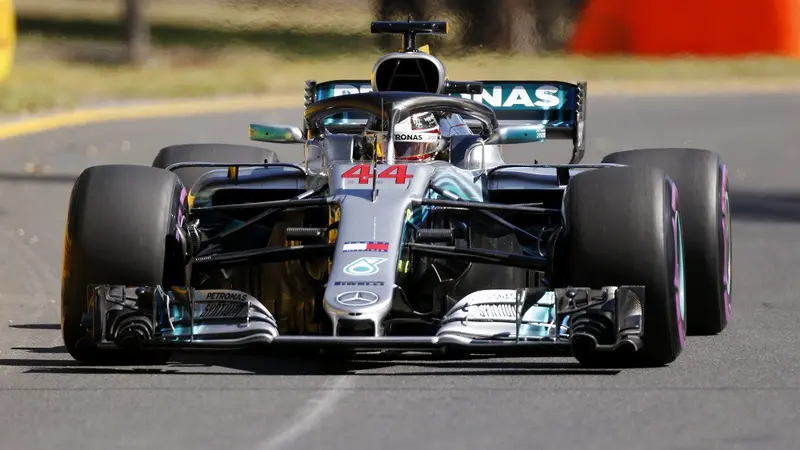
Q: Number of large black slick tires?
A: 4